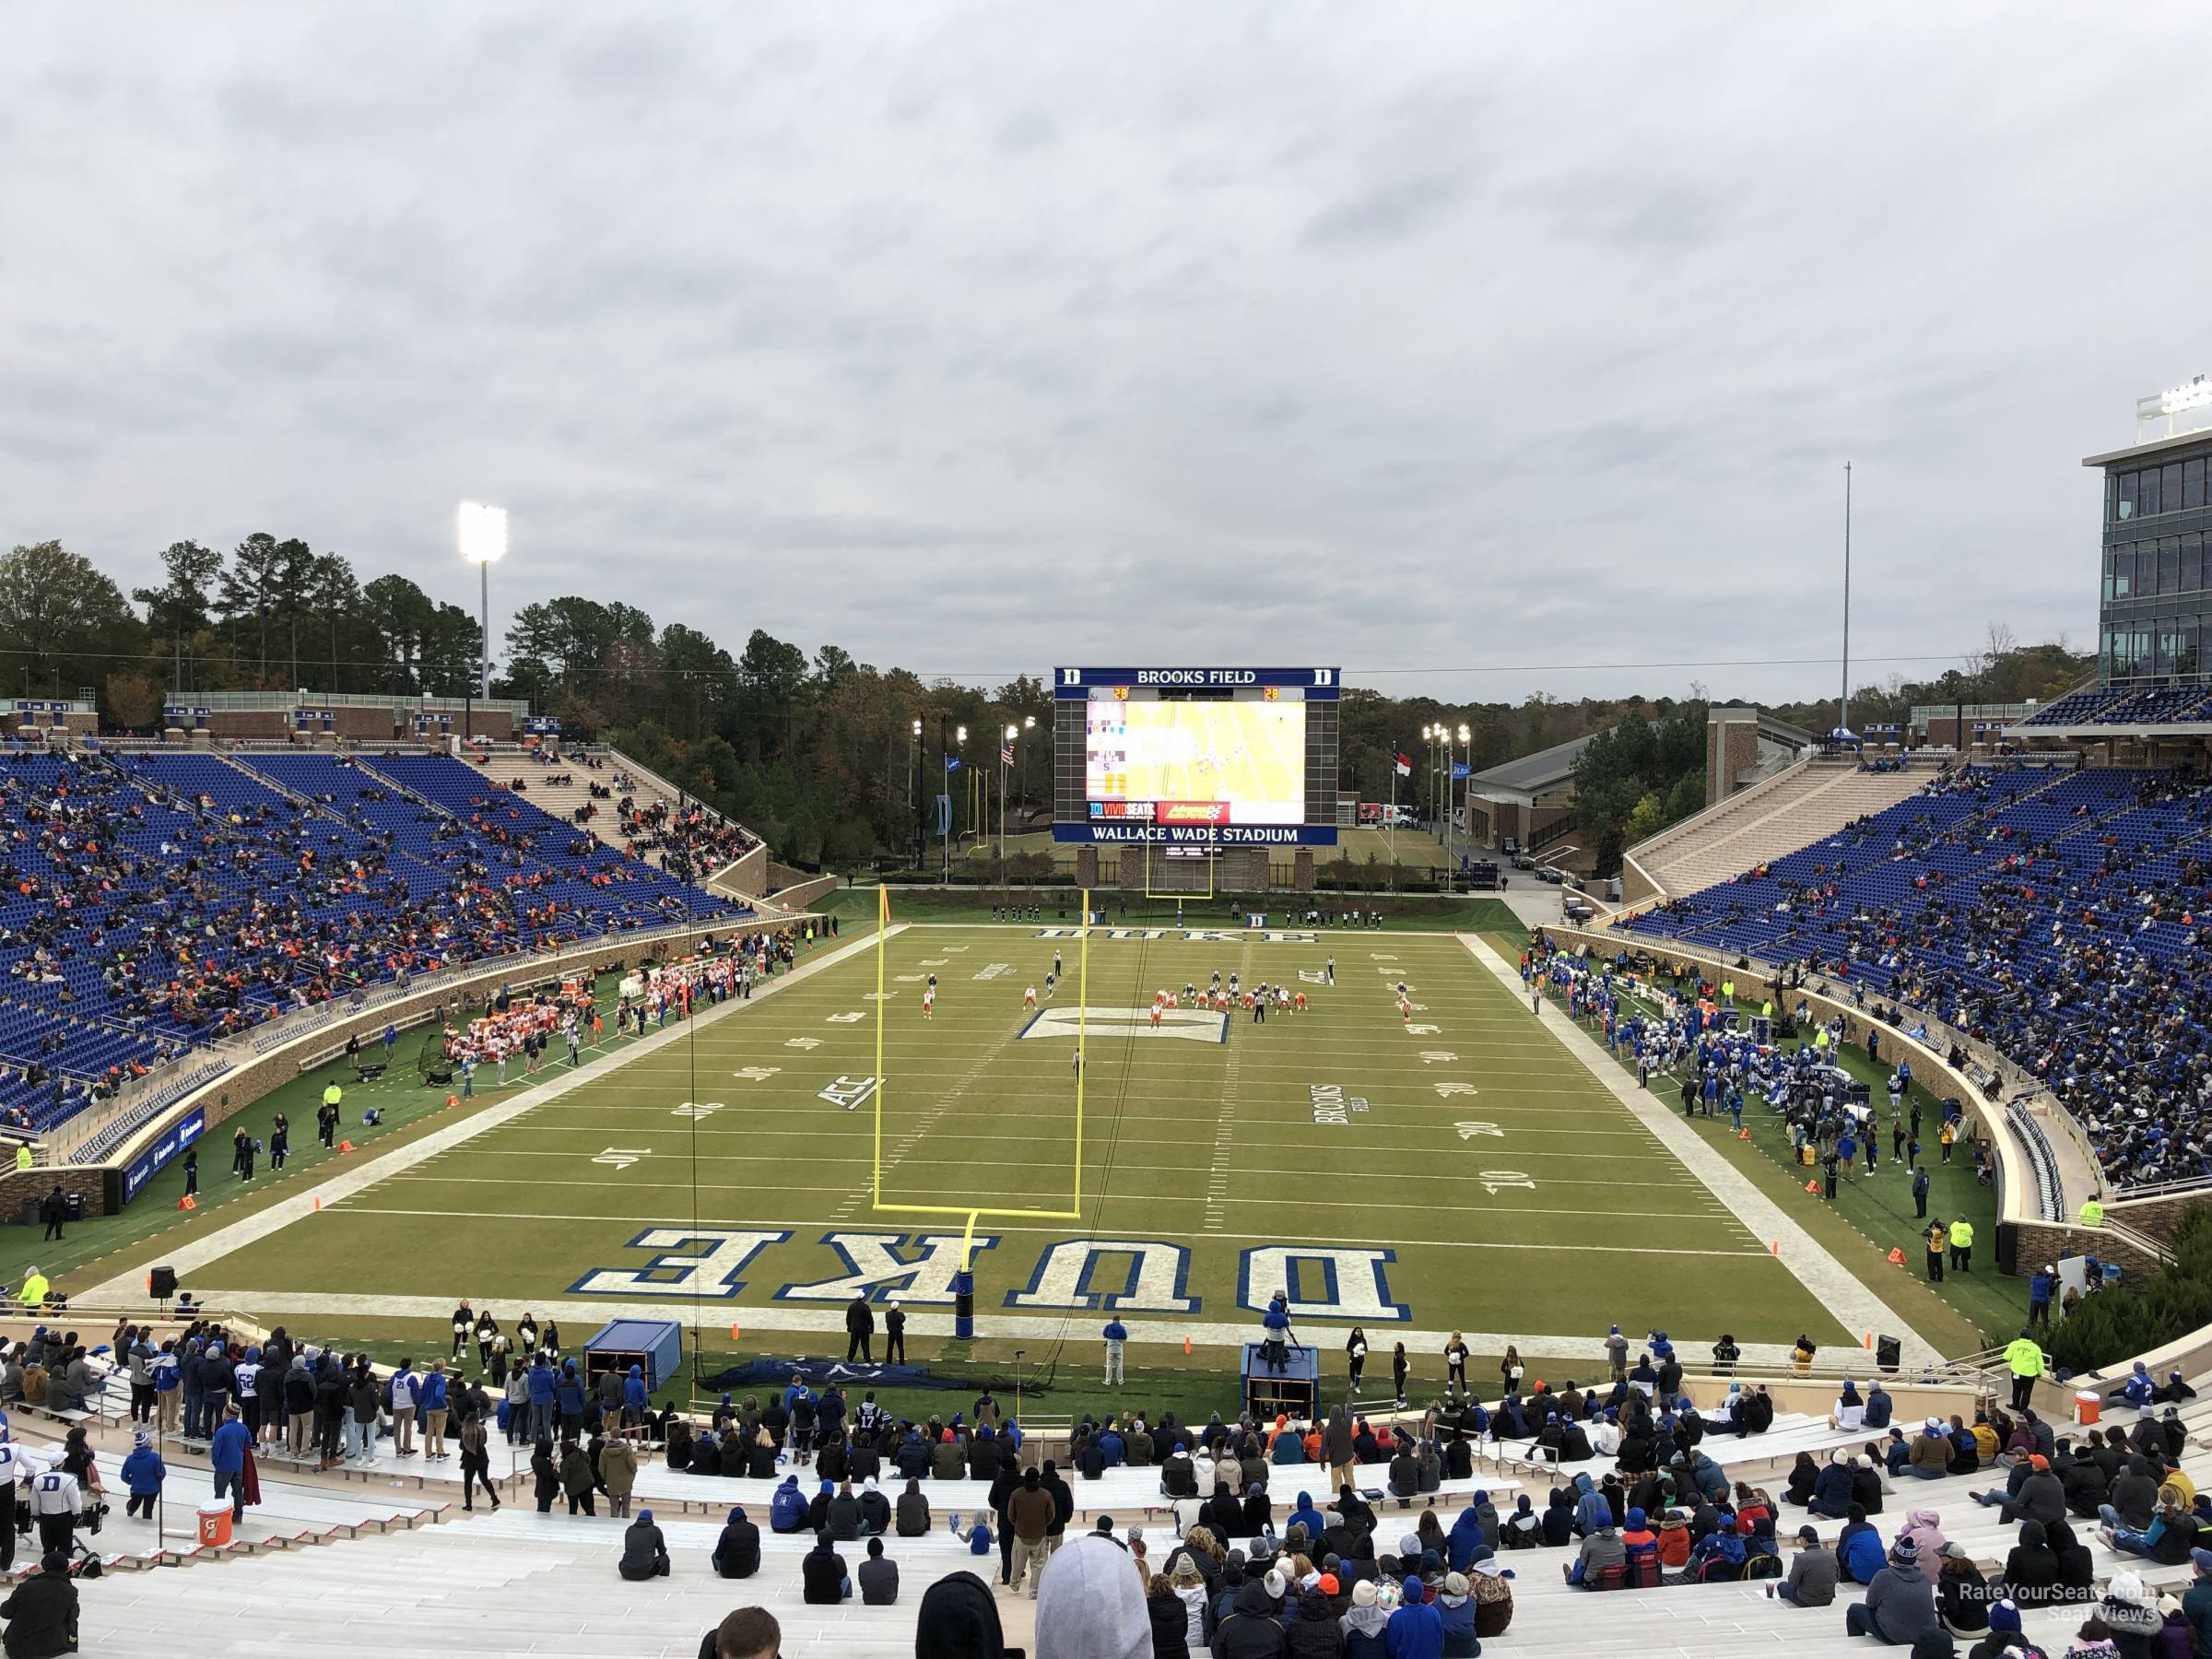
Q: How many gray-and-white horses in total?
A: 0